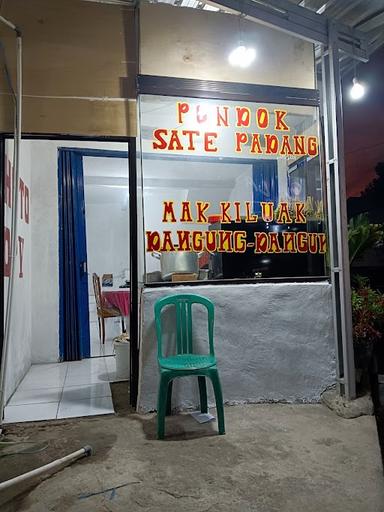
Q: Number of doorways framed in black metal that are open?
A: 1